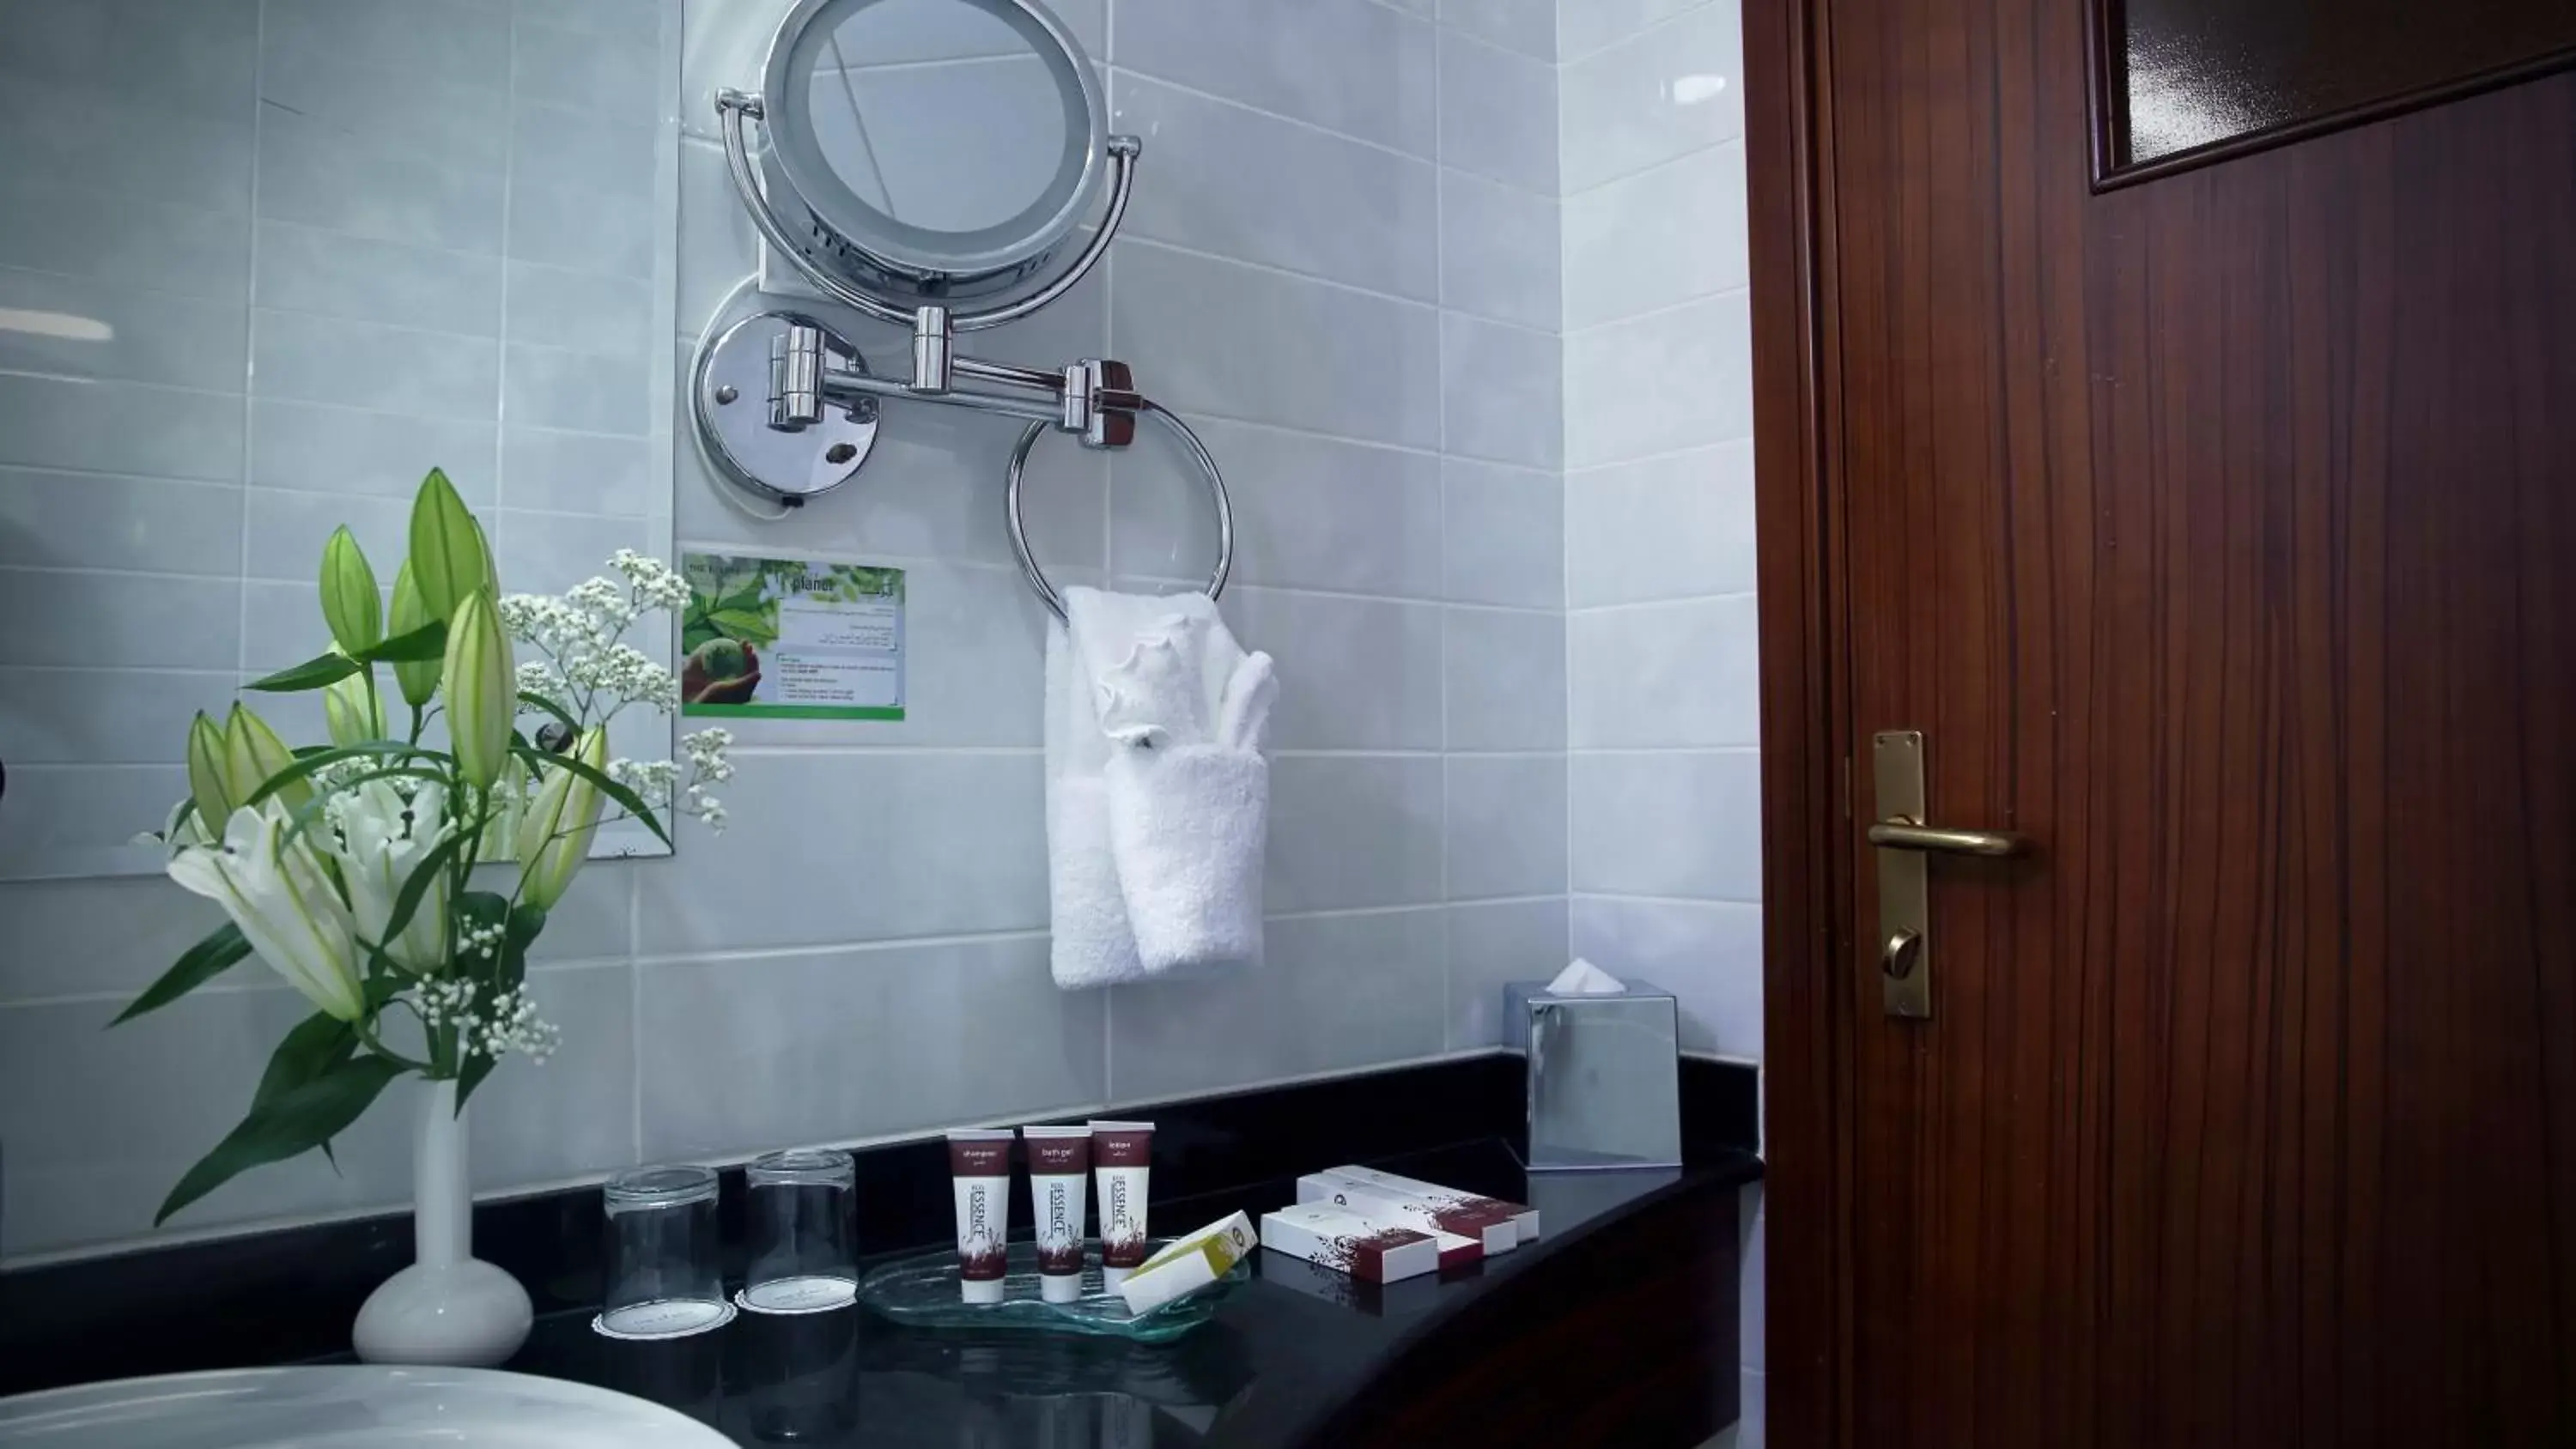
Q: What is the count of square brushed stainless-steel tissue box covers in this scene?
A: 1